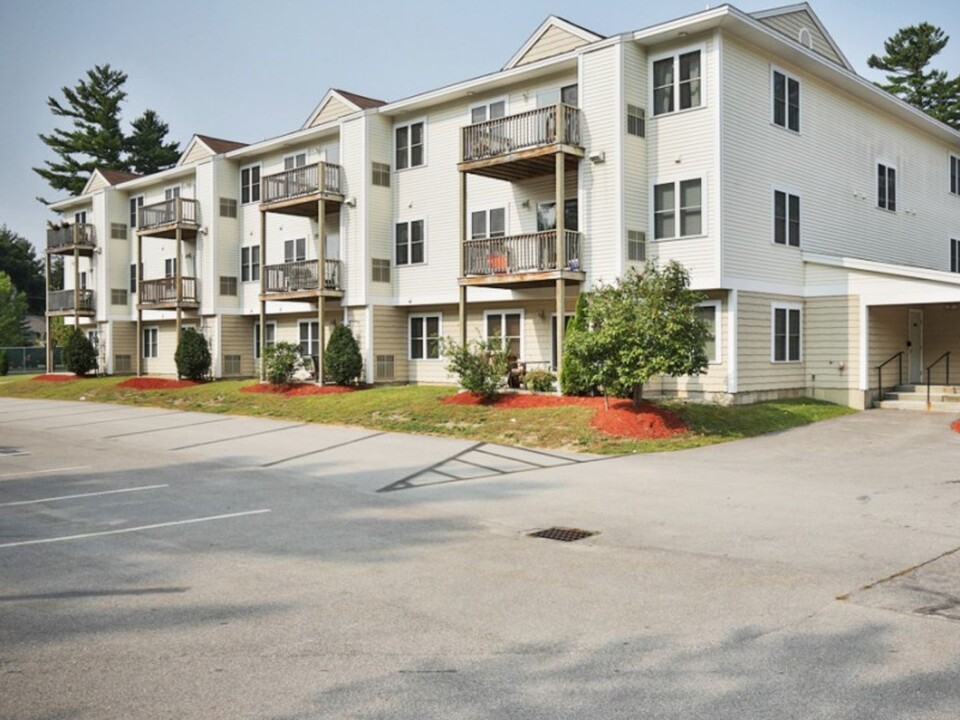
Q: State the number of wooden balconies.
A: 8